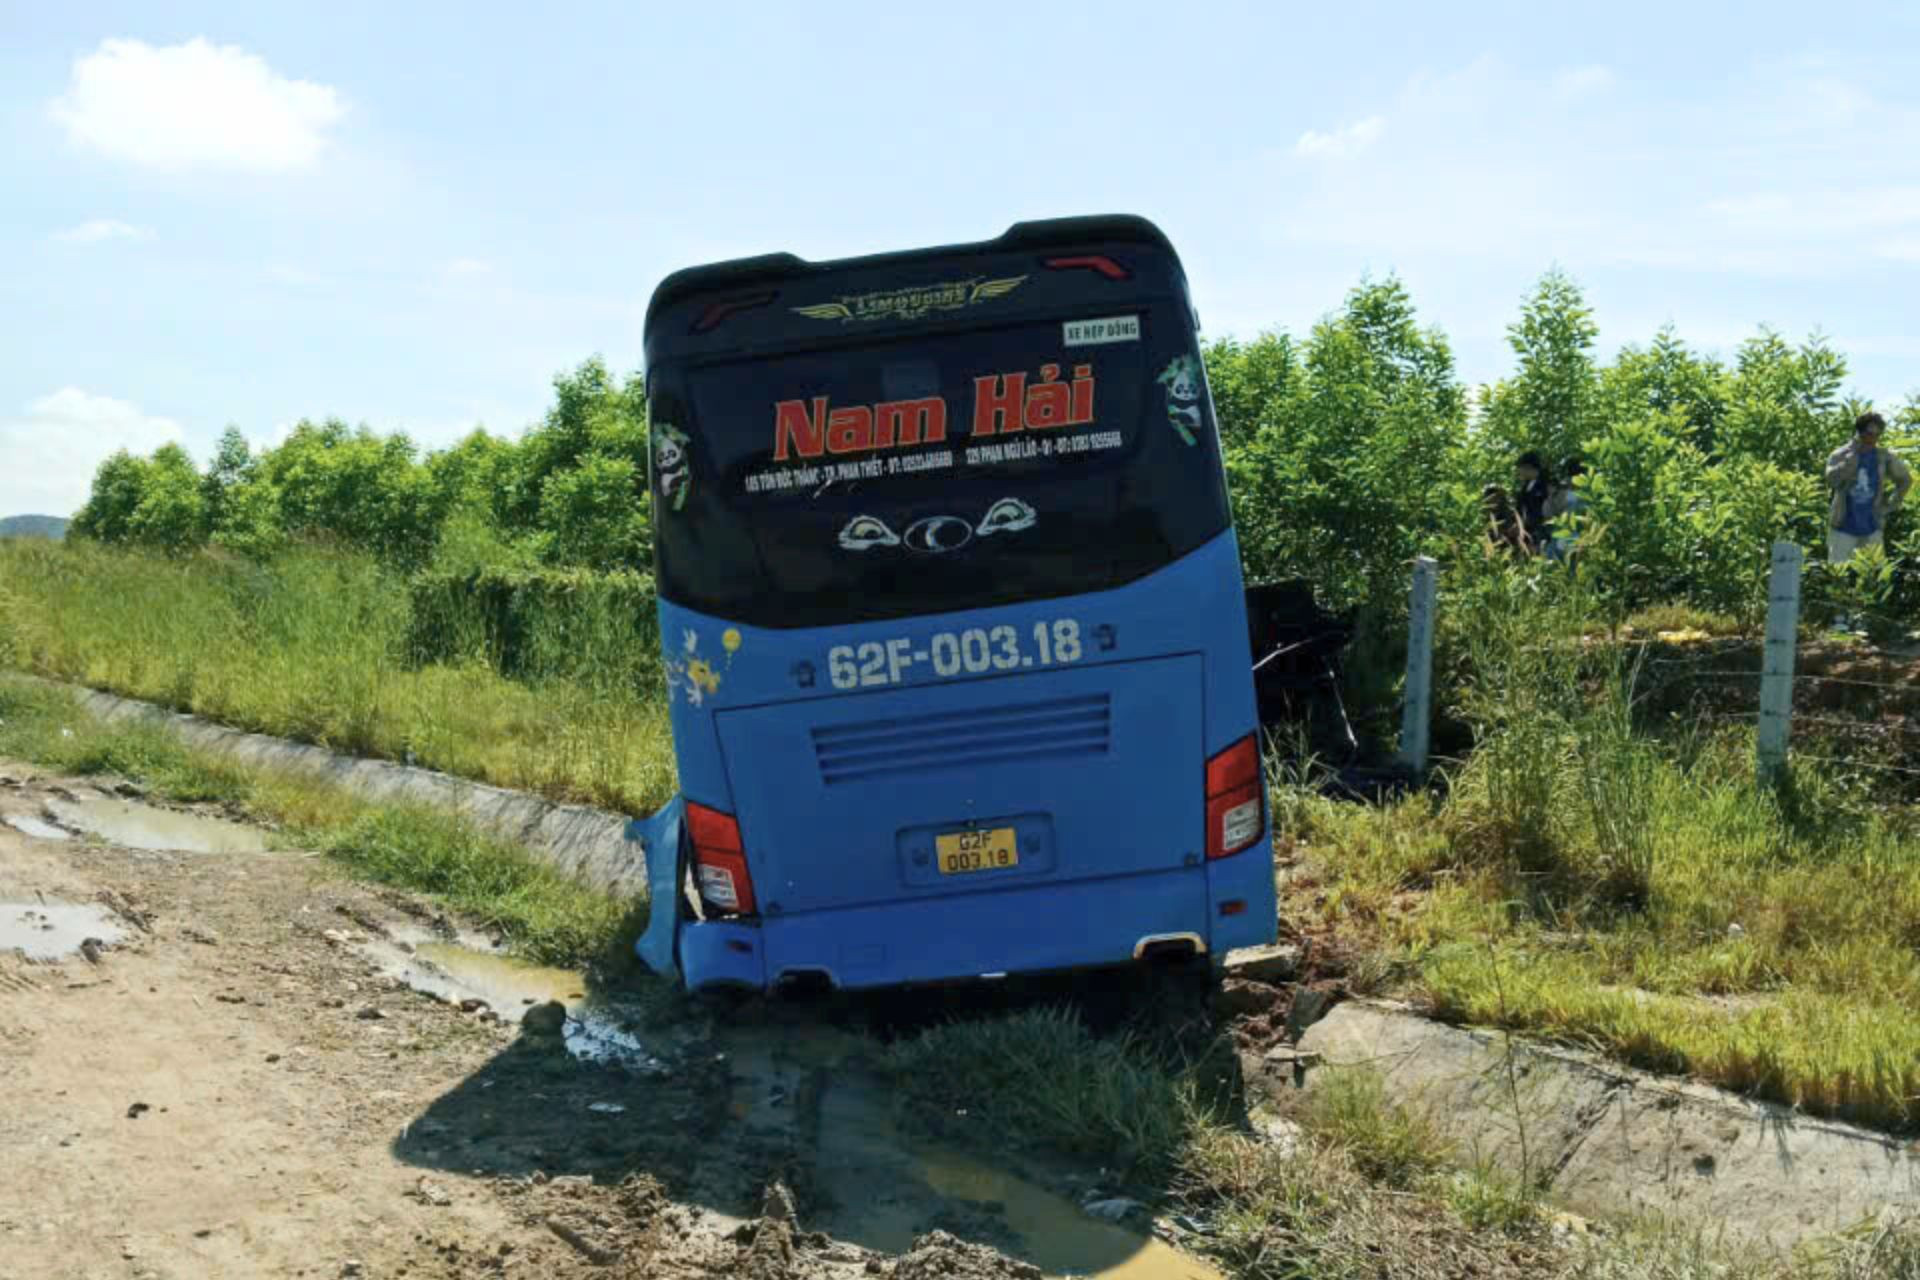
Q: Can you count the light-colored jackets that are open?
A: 1